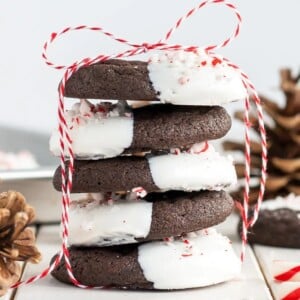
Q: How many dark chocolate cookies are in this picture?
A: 6